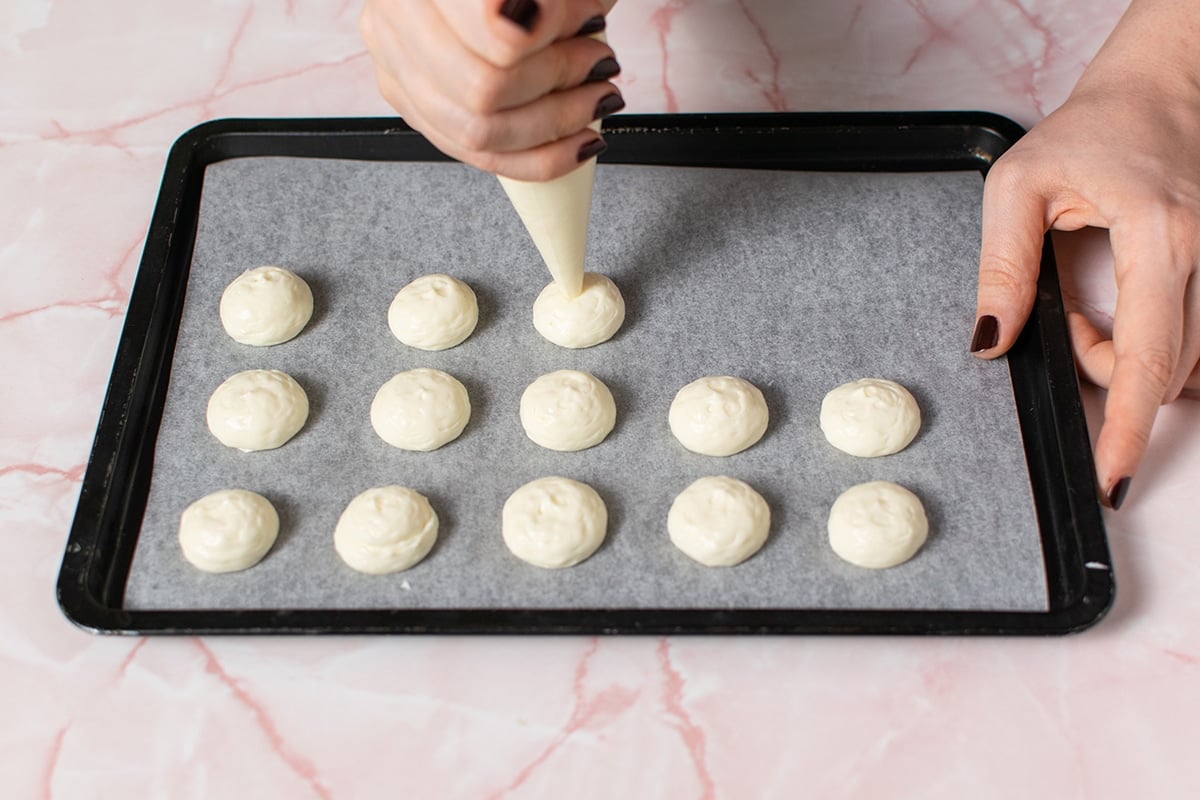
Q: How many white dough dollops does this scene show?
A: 13